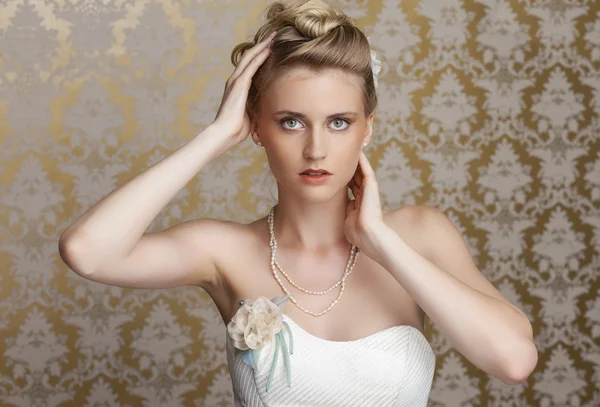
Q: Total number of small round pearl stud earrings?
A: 2